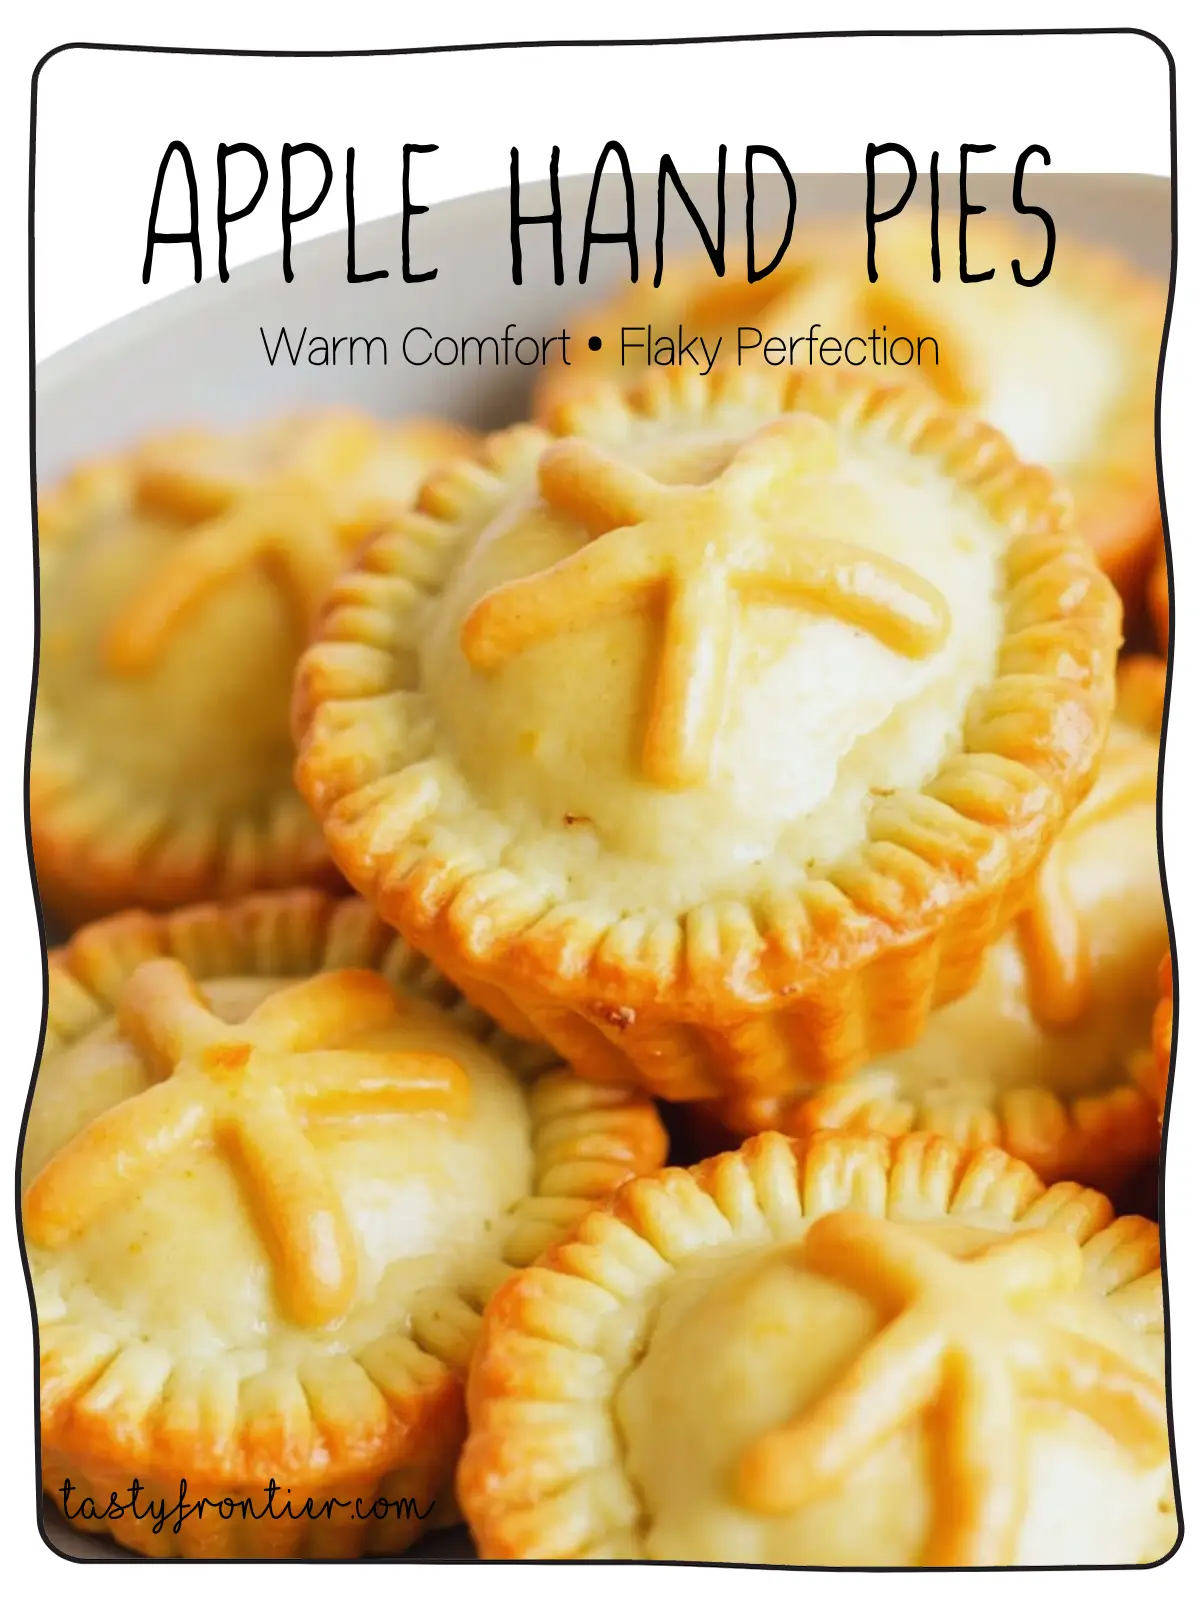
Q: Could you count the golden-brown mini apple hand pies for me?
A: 6